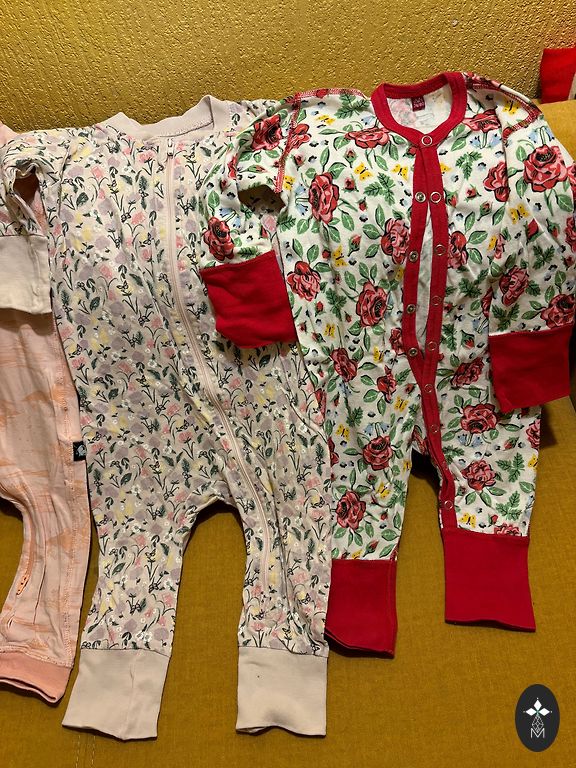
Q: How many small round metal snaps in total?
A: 13